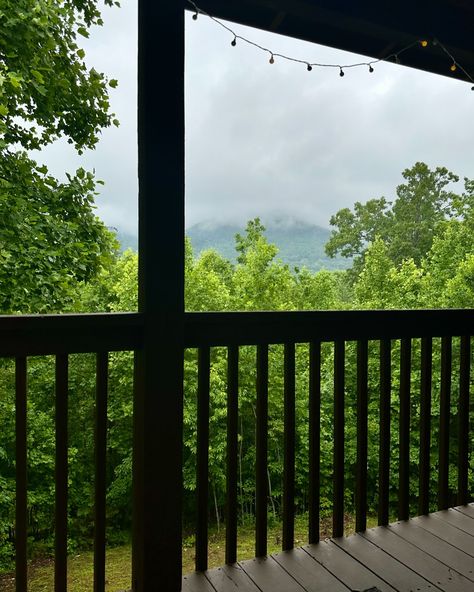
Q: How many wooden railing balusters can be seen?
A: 15